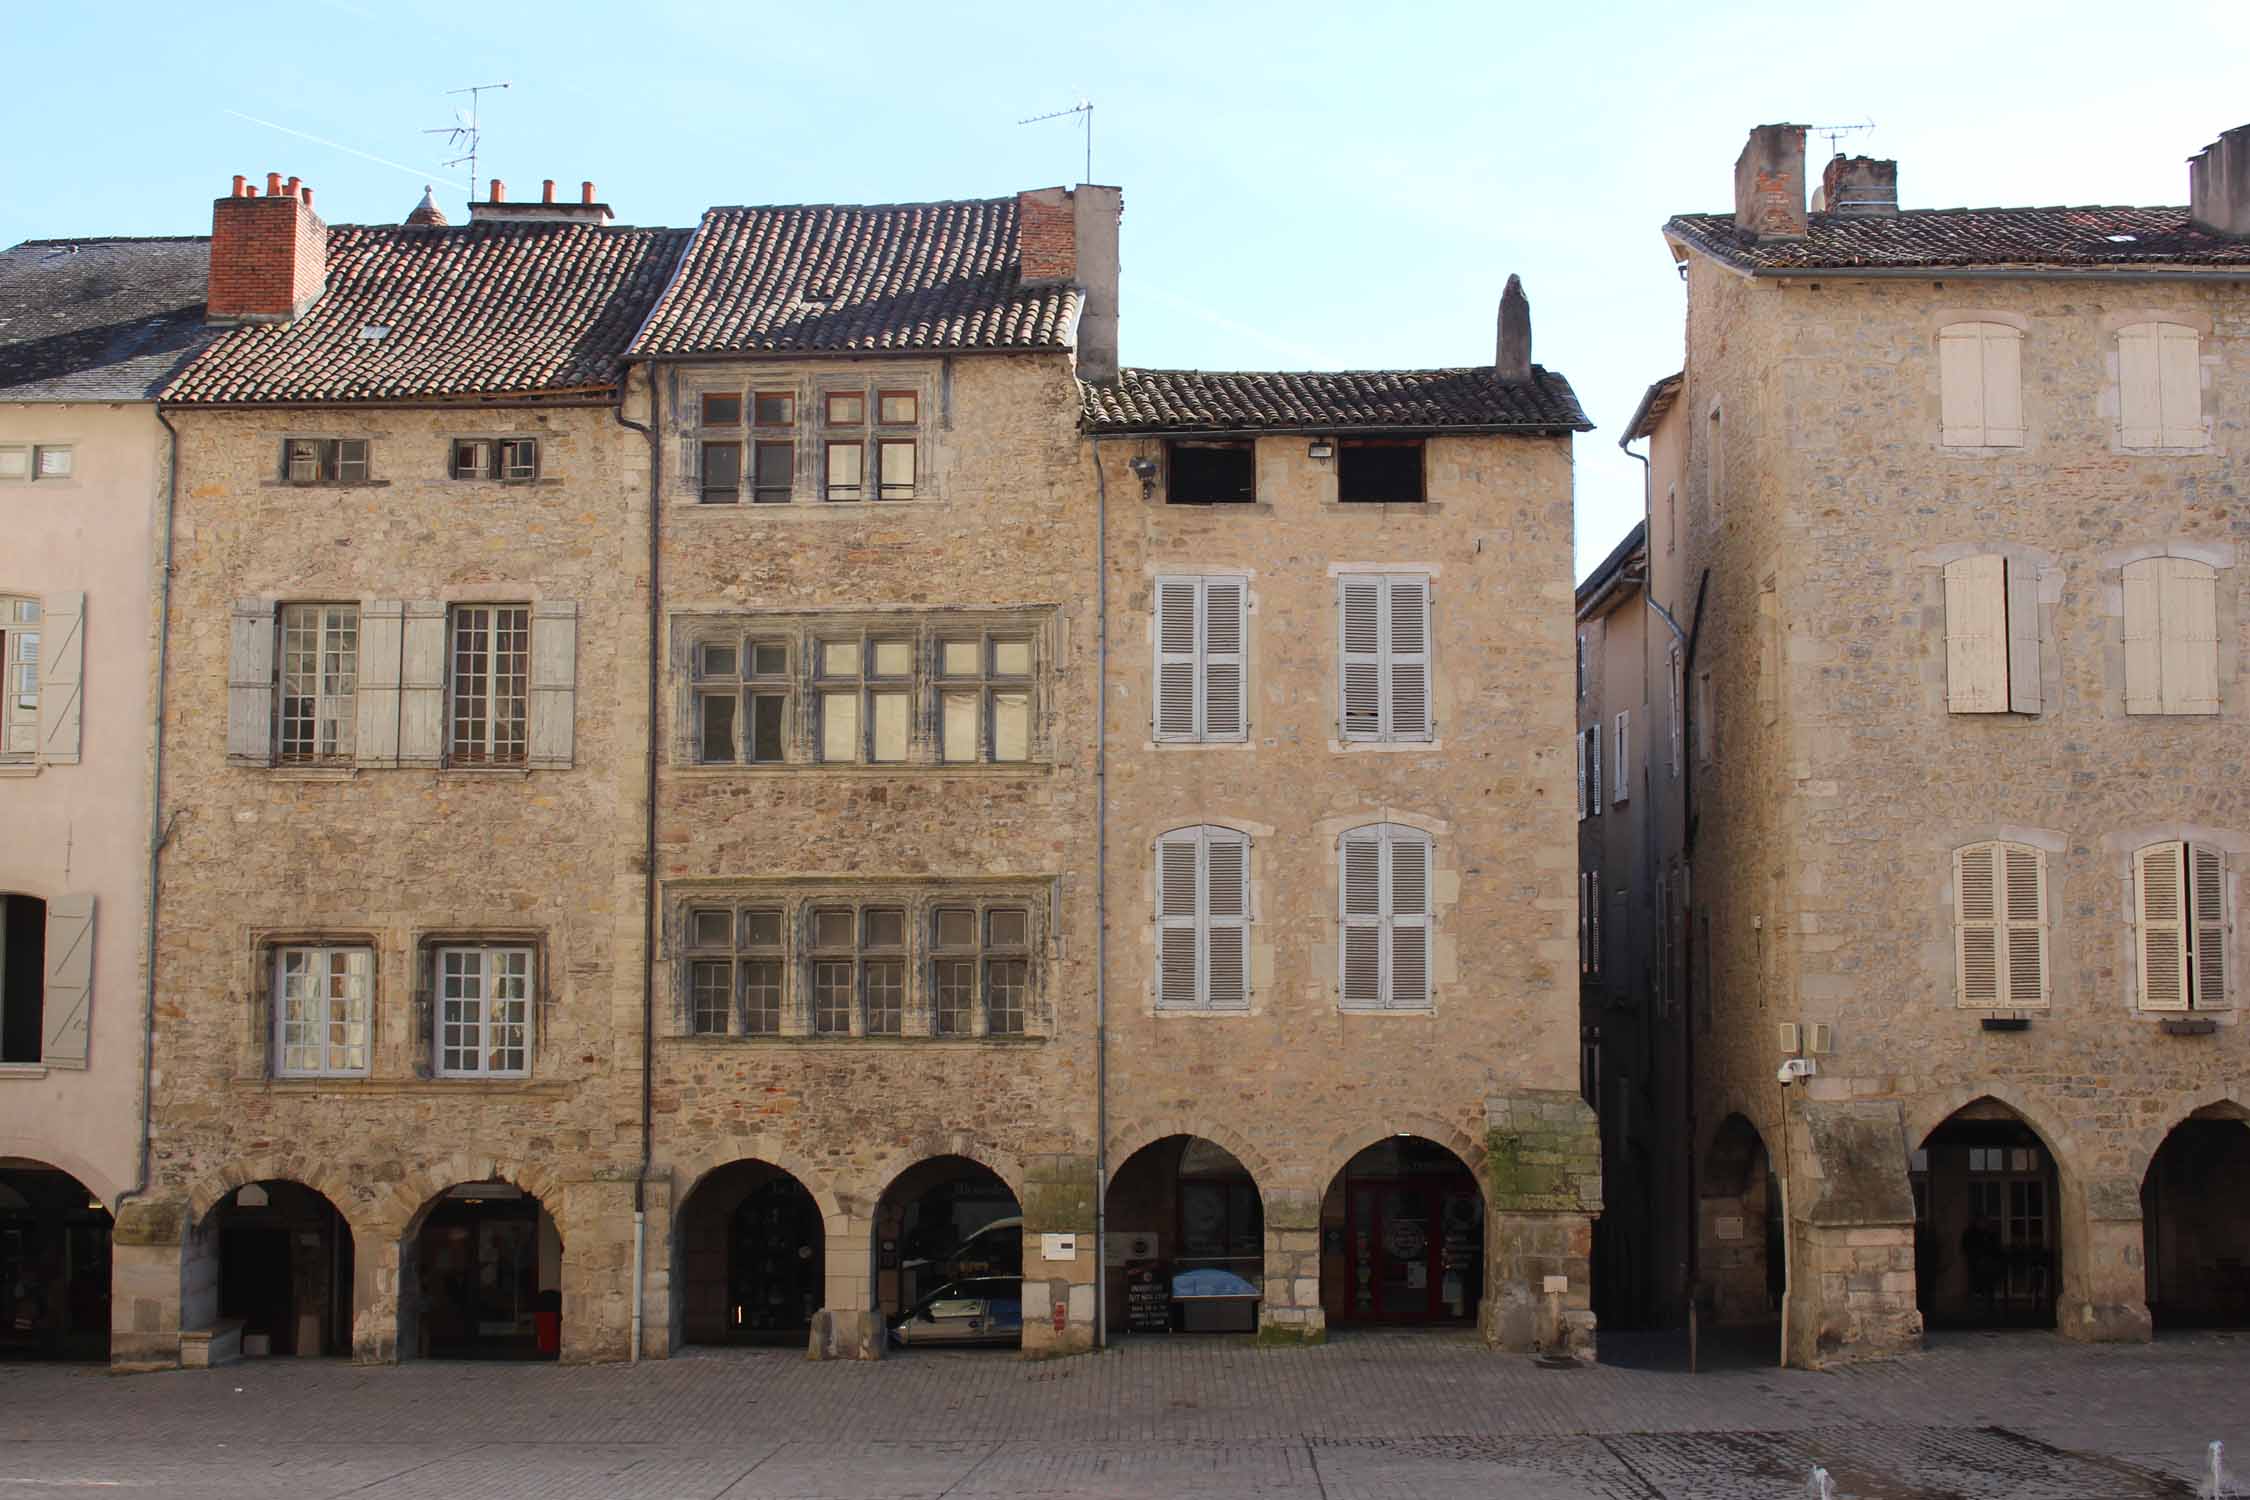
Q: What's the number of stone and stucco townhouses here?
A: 5